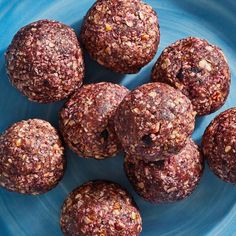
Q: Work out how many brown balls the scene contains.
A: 9